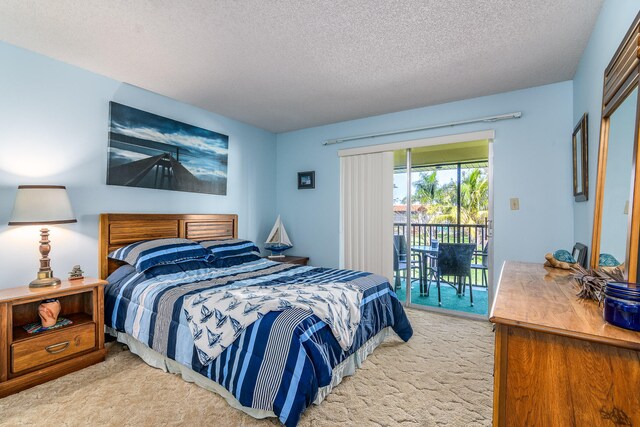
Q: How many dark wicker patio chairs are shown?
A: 3